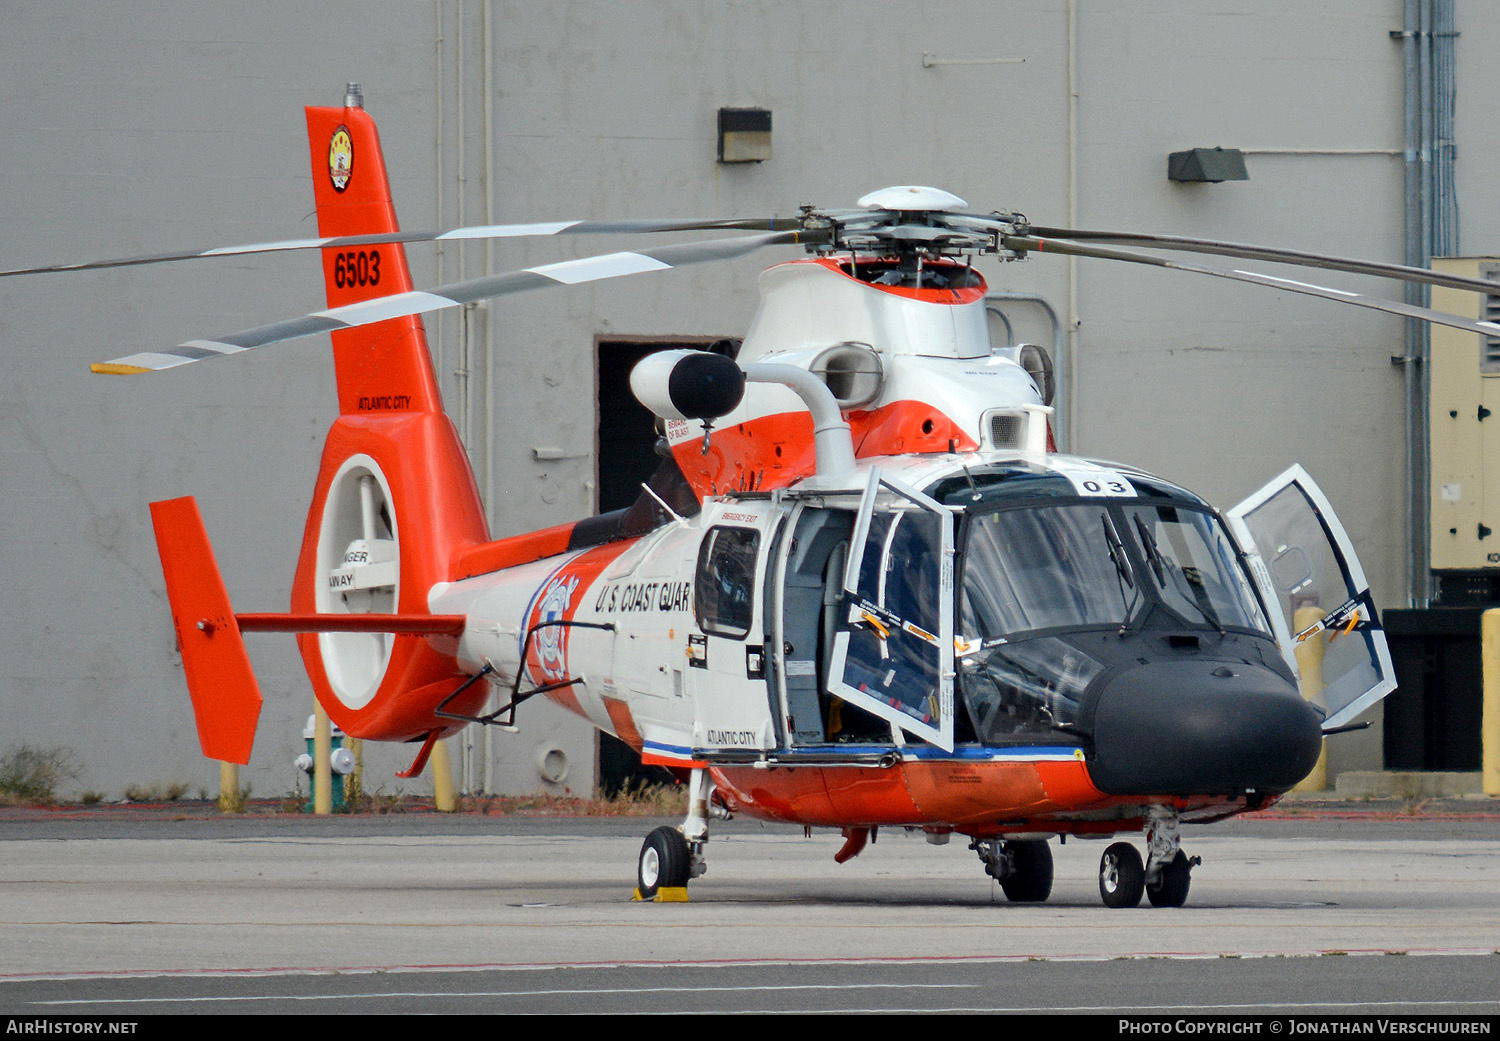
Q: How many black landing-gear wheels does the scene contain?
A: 4